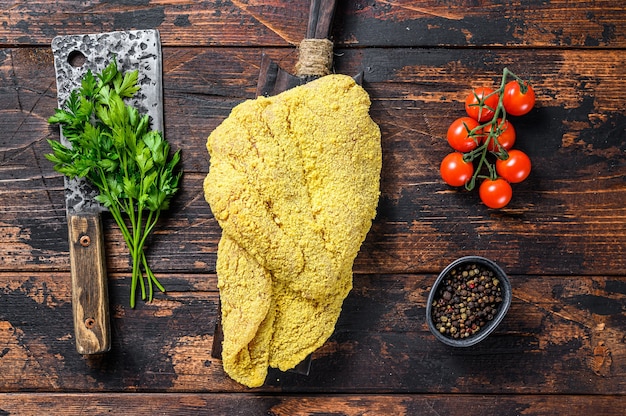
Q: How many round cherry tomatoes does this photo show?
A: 7